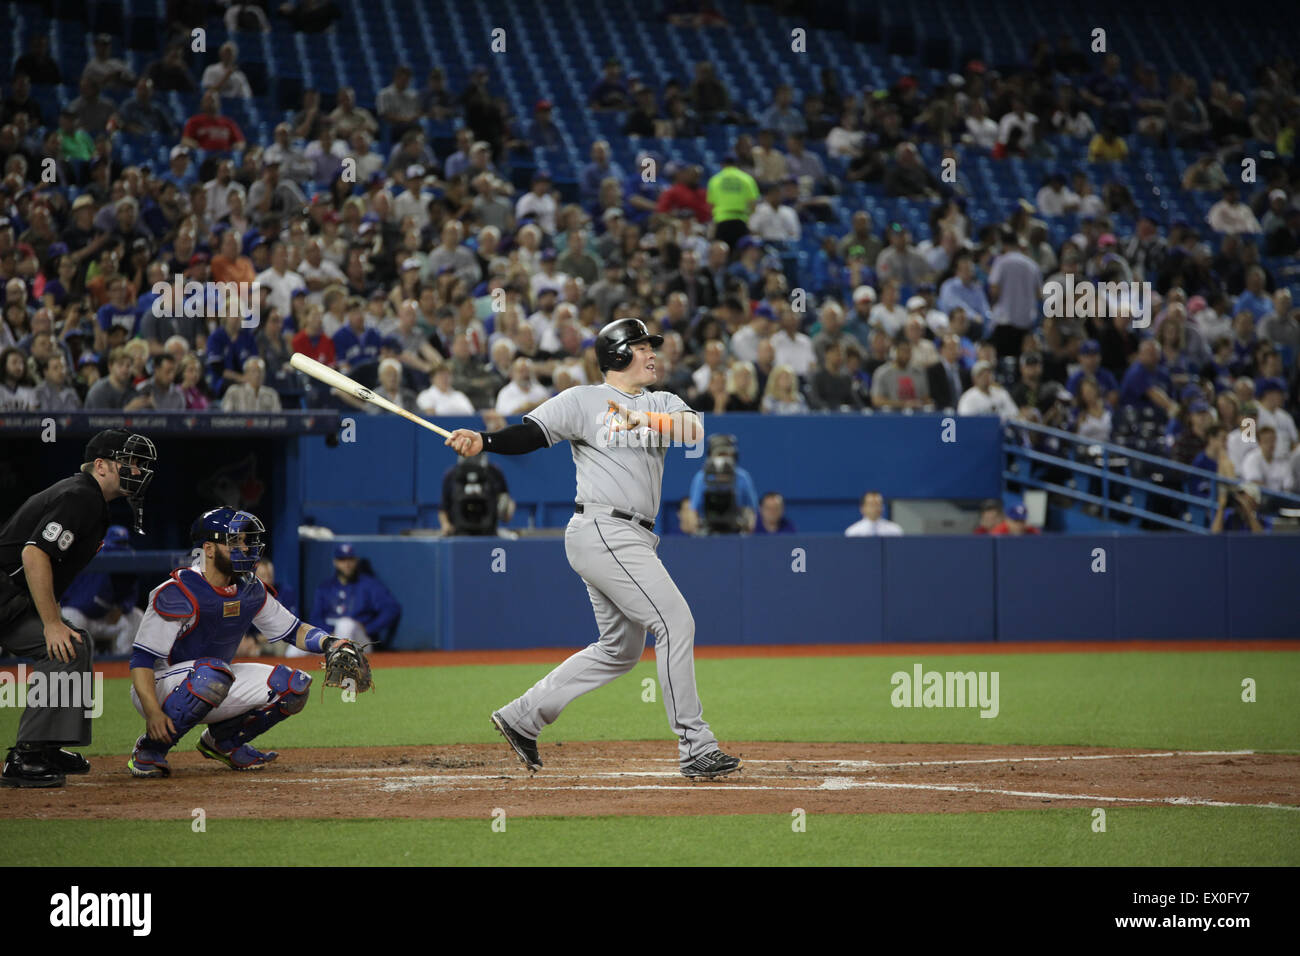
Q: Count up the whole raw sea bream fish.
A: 0